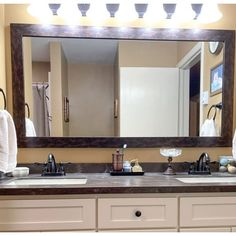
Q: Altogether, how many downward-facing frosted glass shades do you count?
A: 7